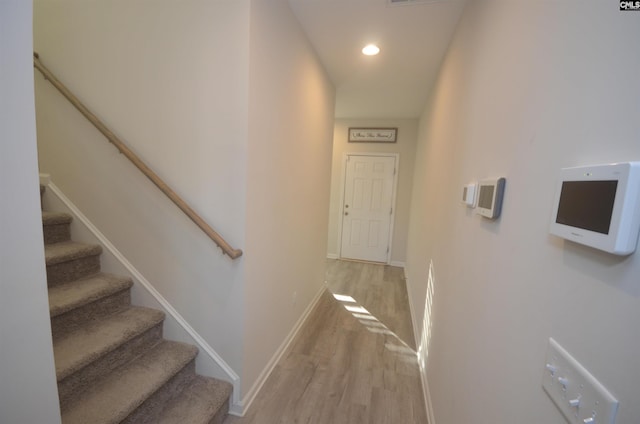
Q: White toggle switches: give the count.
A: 4